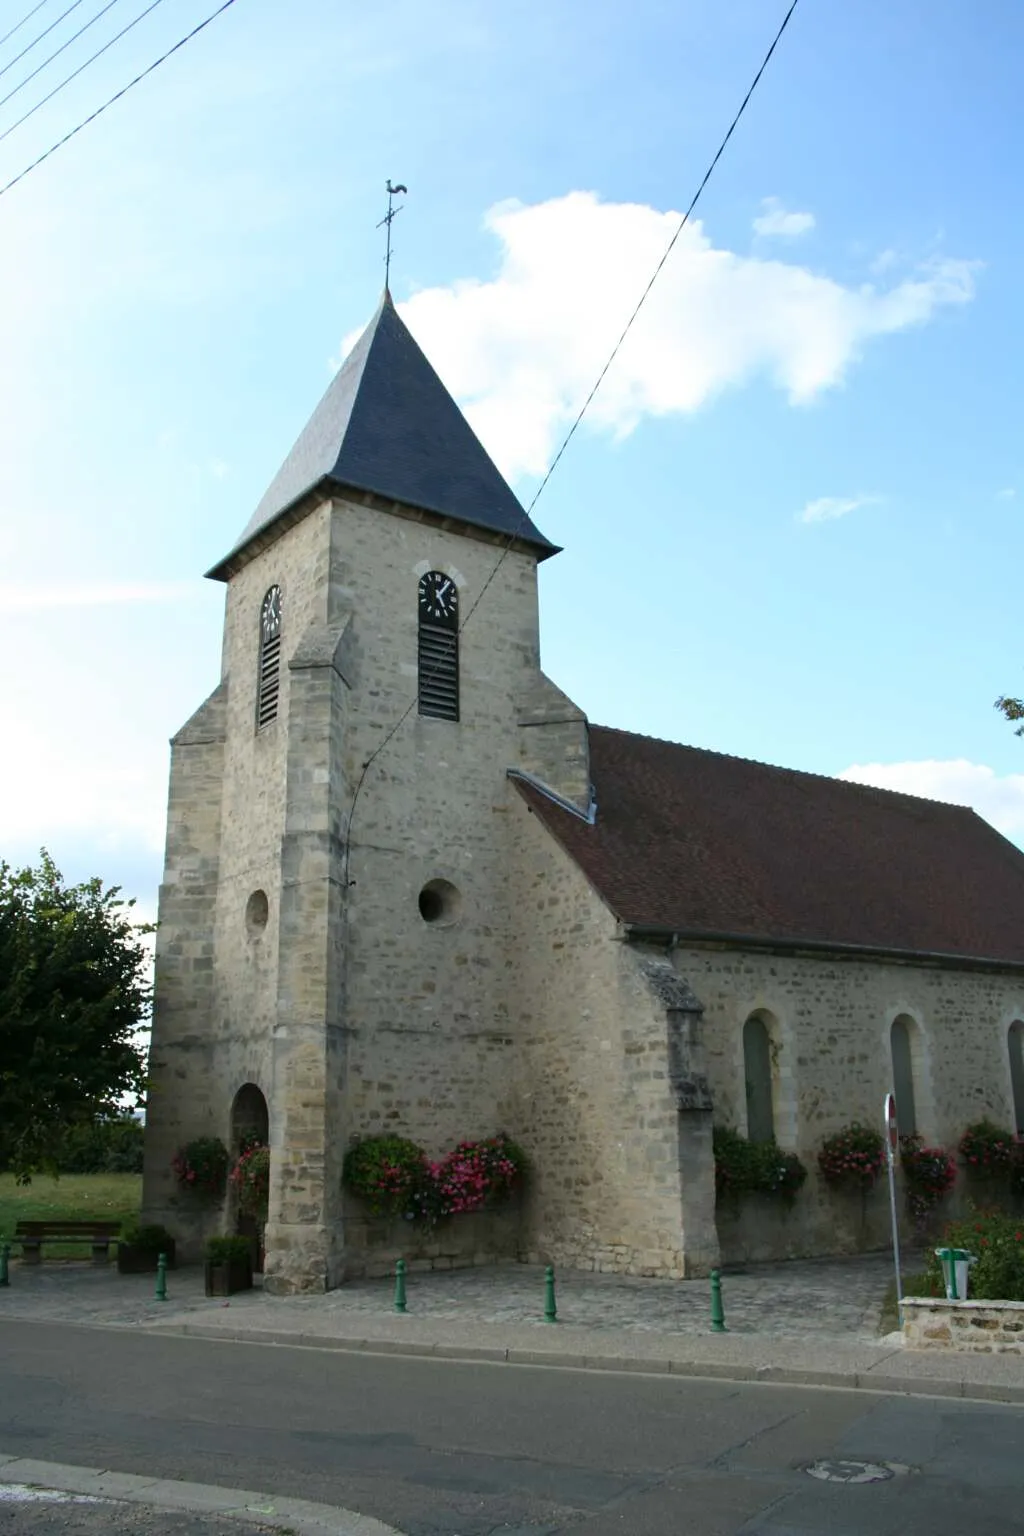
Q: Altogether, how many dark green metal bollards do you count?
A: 5